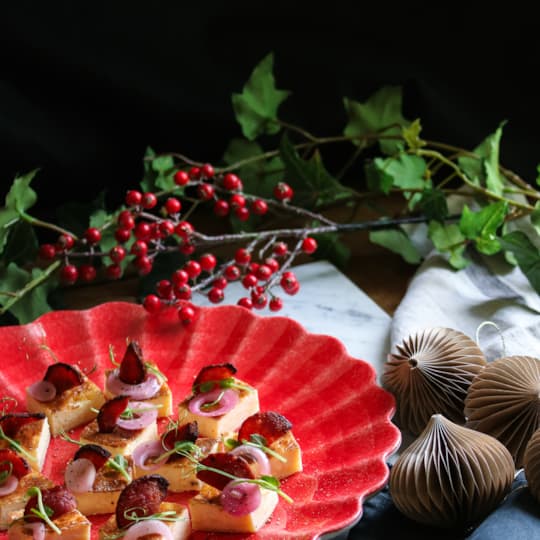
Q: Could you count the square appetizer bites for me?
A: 12